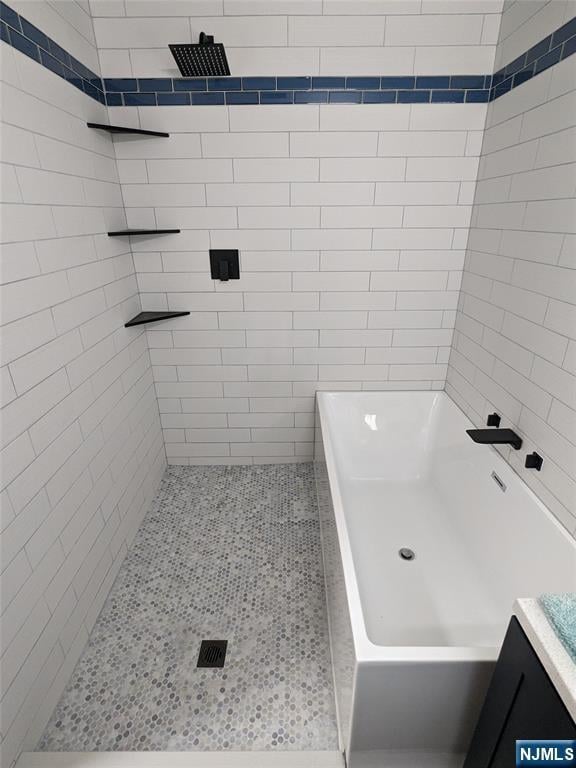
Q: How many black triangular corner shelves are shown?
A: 3